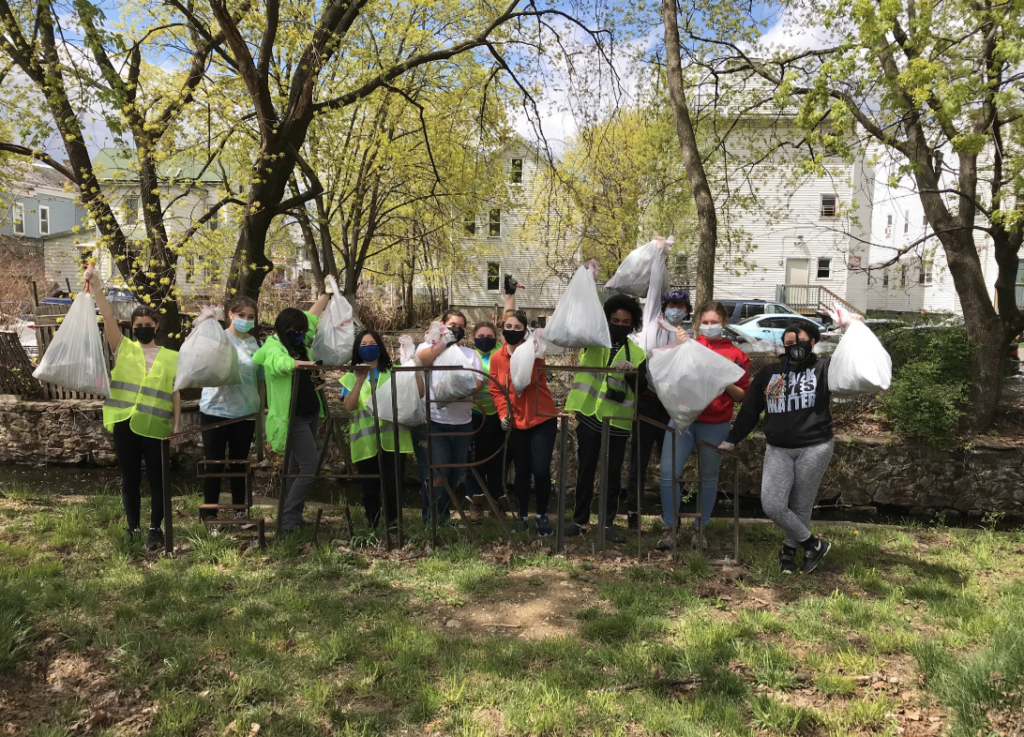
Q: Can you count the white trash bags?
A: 10